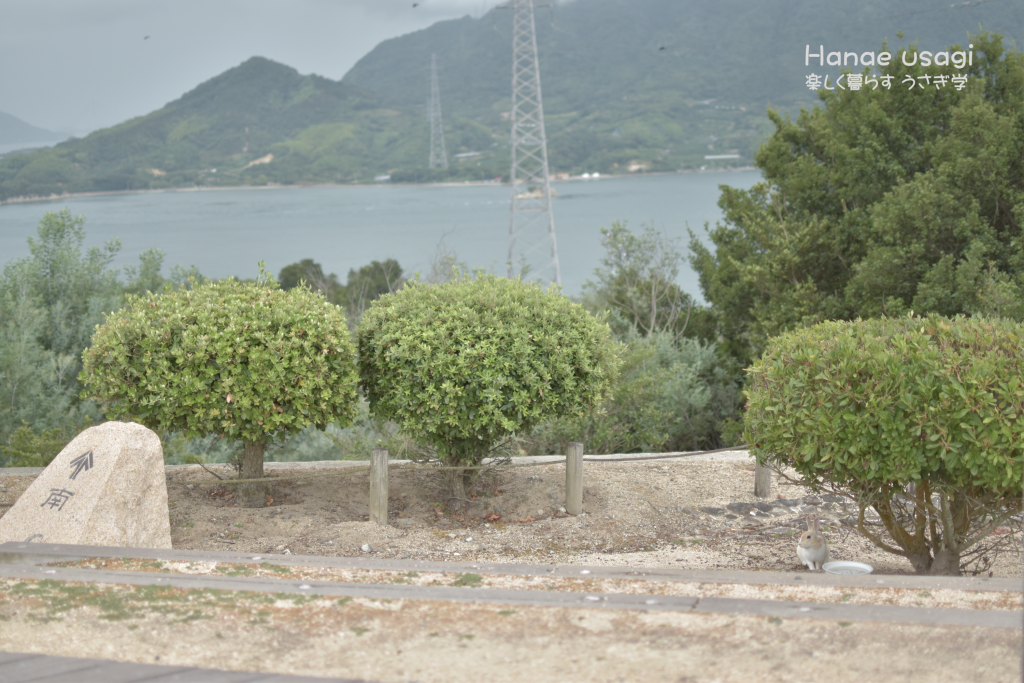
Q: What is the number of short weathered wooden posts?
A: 3